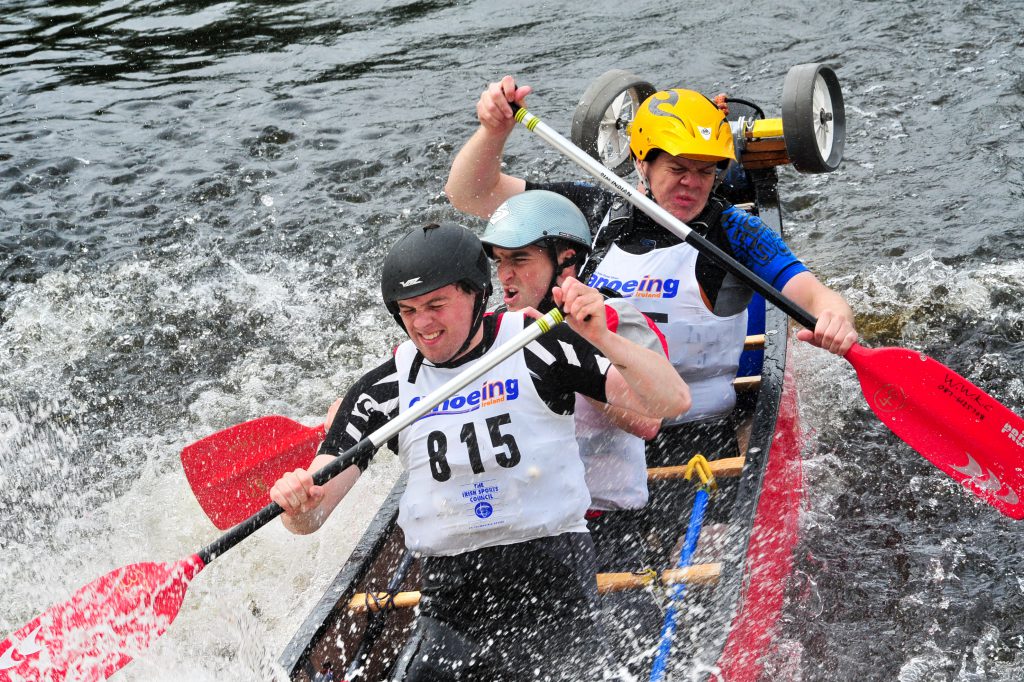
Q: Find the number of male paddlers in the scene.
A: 3